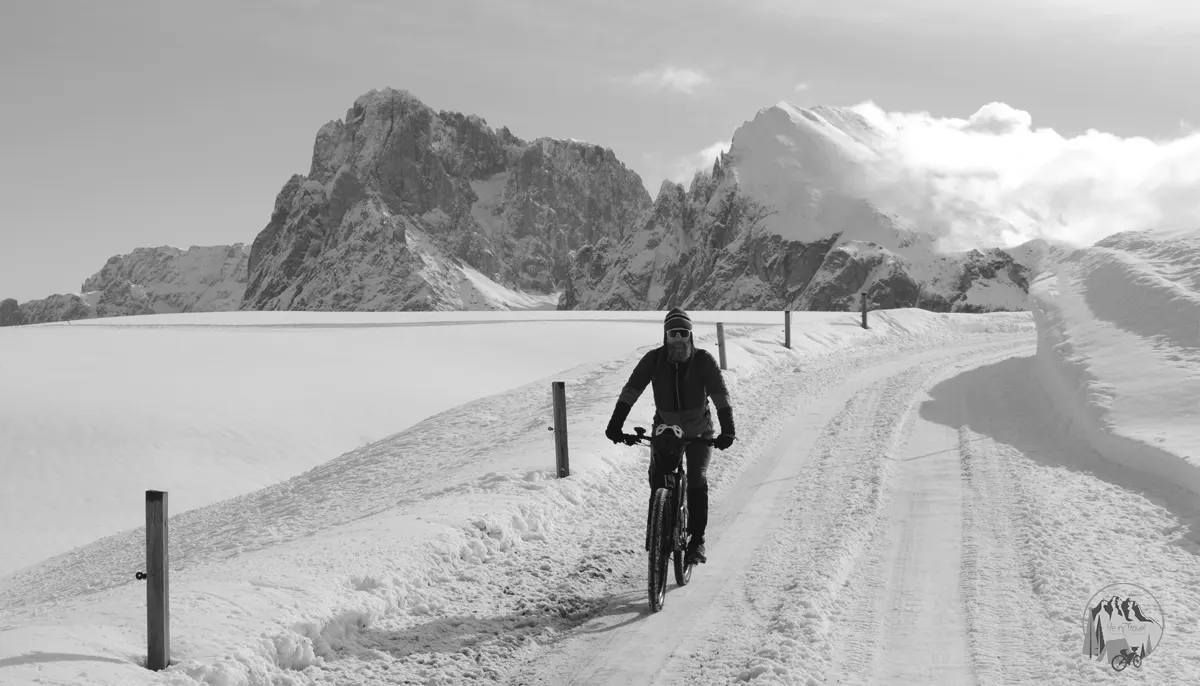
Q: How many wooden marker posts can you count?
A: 5